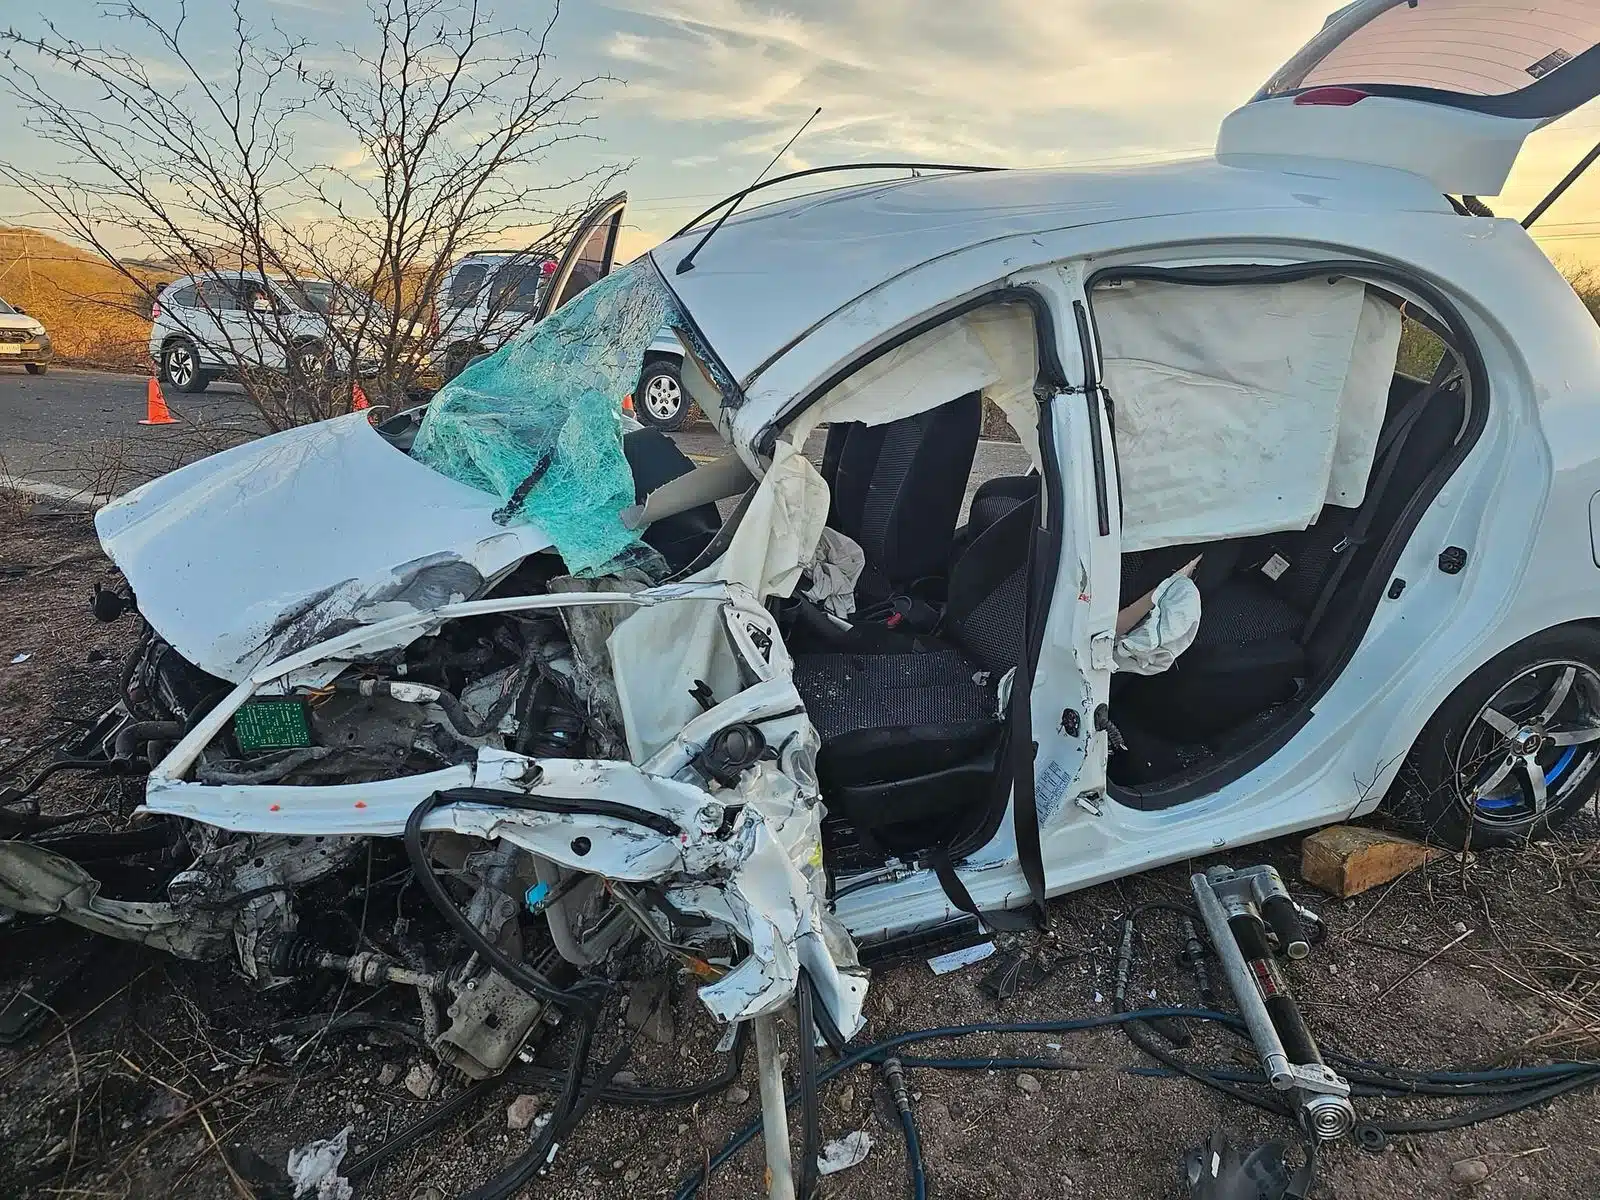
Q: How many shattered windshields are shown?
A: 1